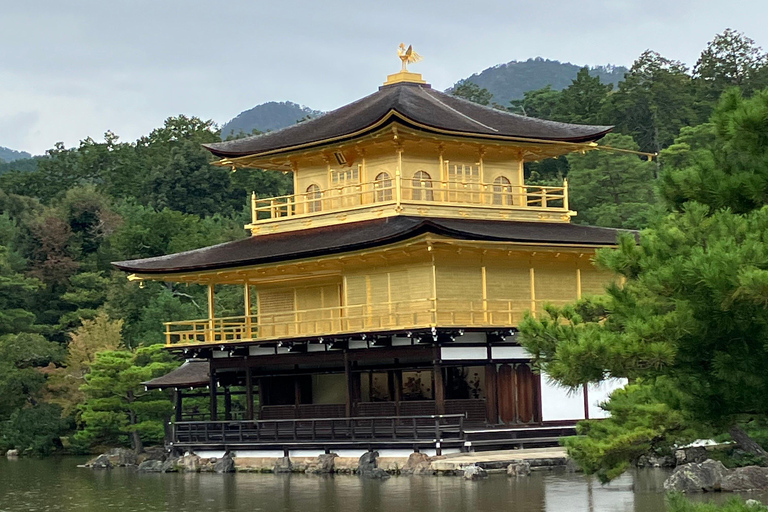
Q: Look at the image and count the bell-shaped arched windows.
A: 4